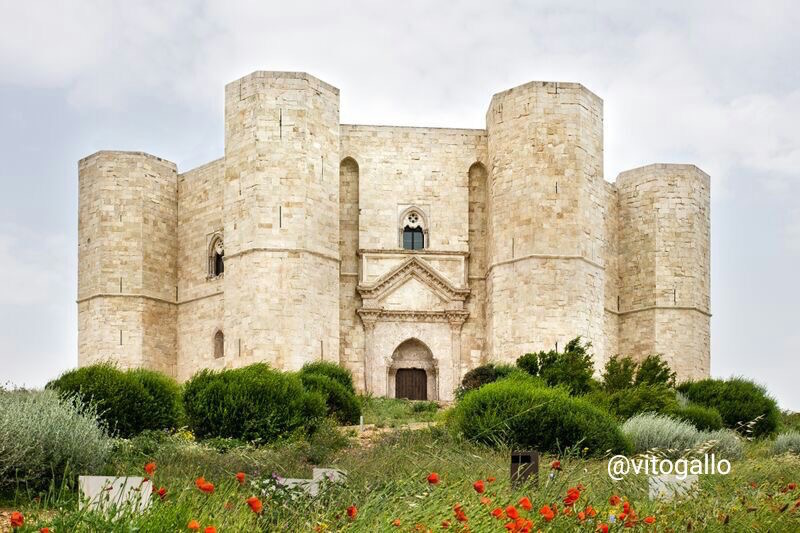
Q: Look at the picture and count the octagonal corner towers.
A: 4